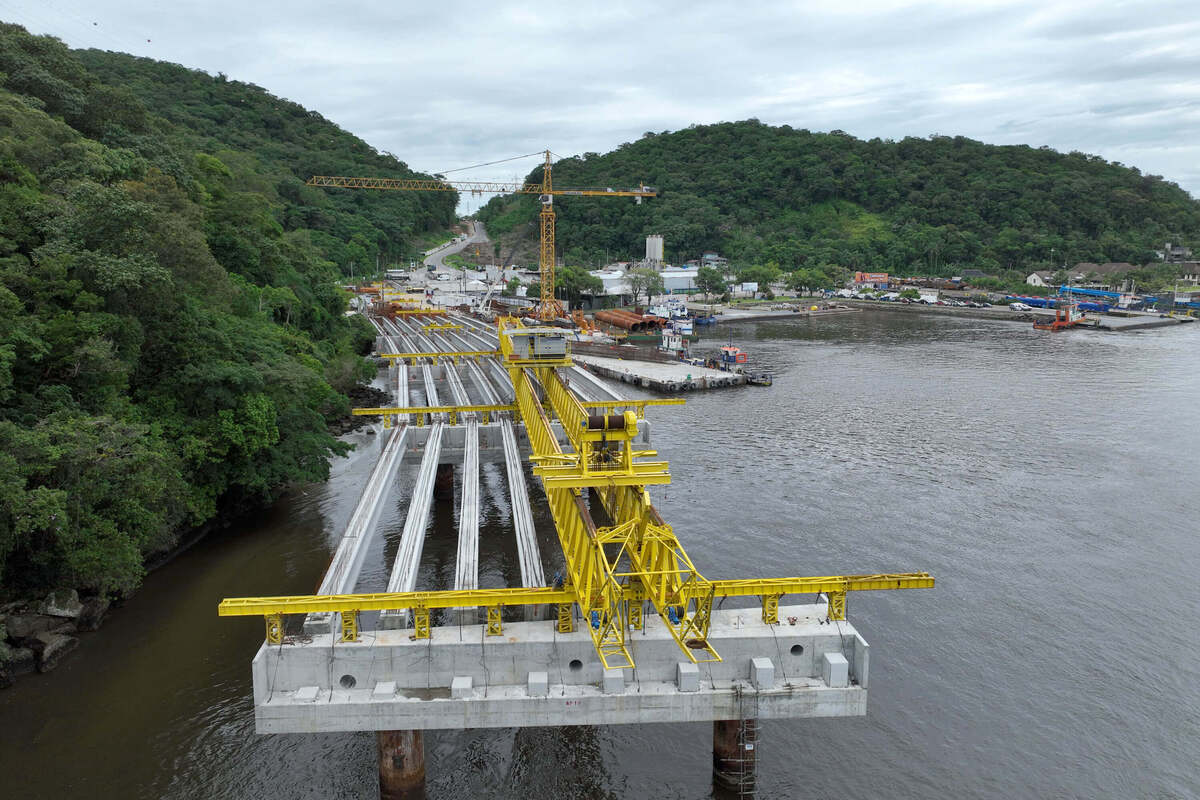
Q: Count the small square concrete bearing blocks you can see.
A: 8